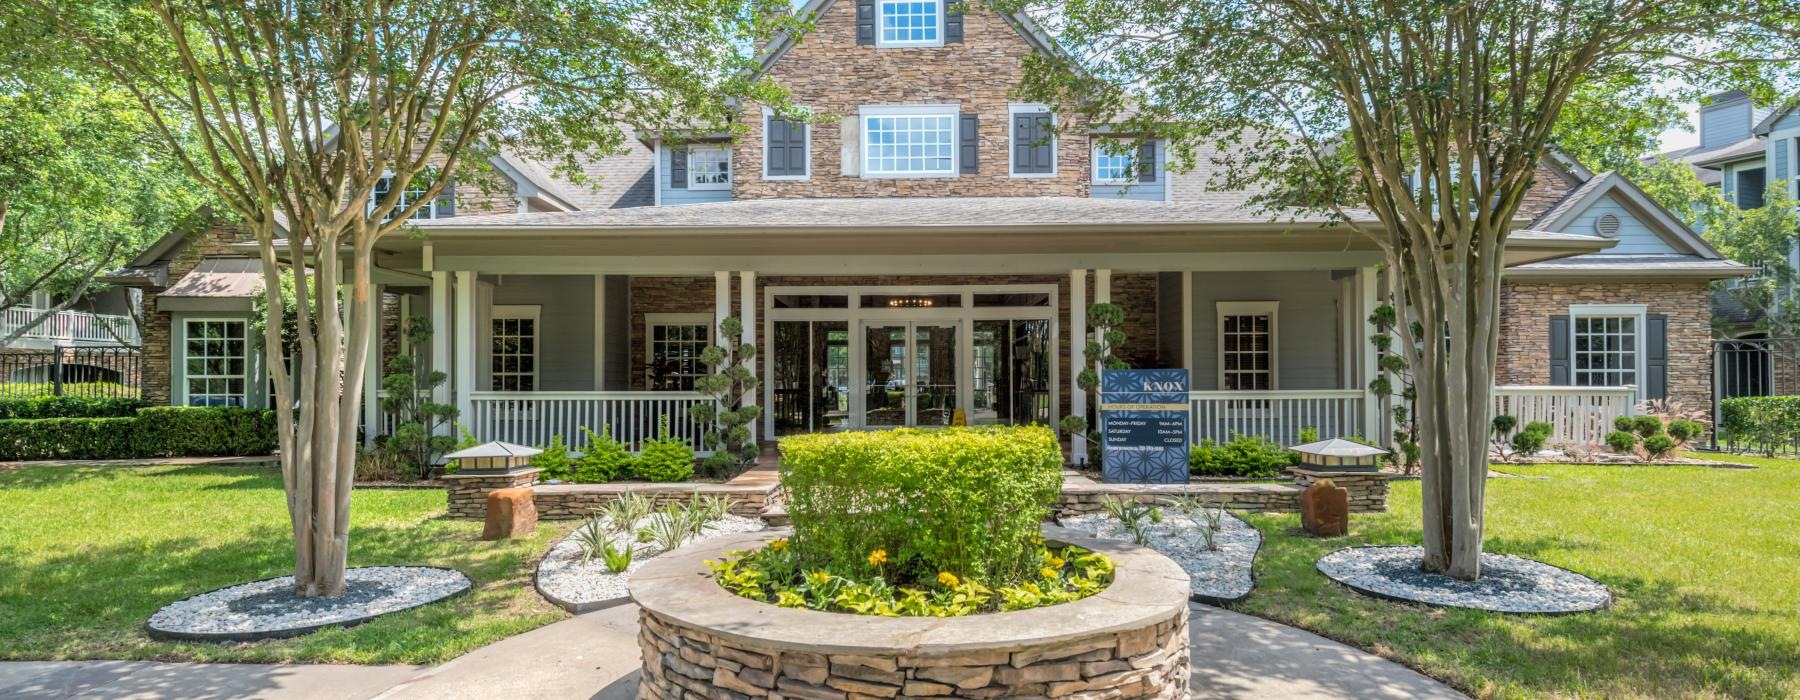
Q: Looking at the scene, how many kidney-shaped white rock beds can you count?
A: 2